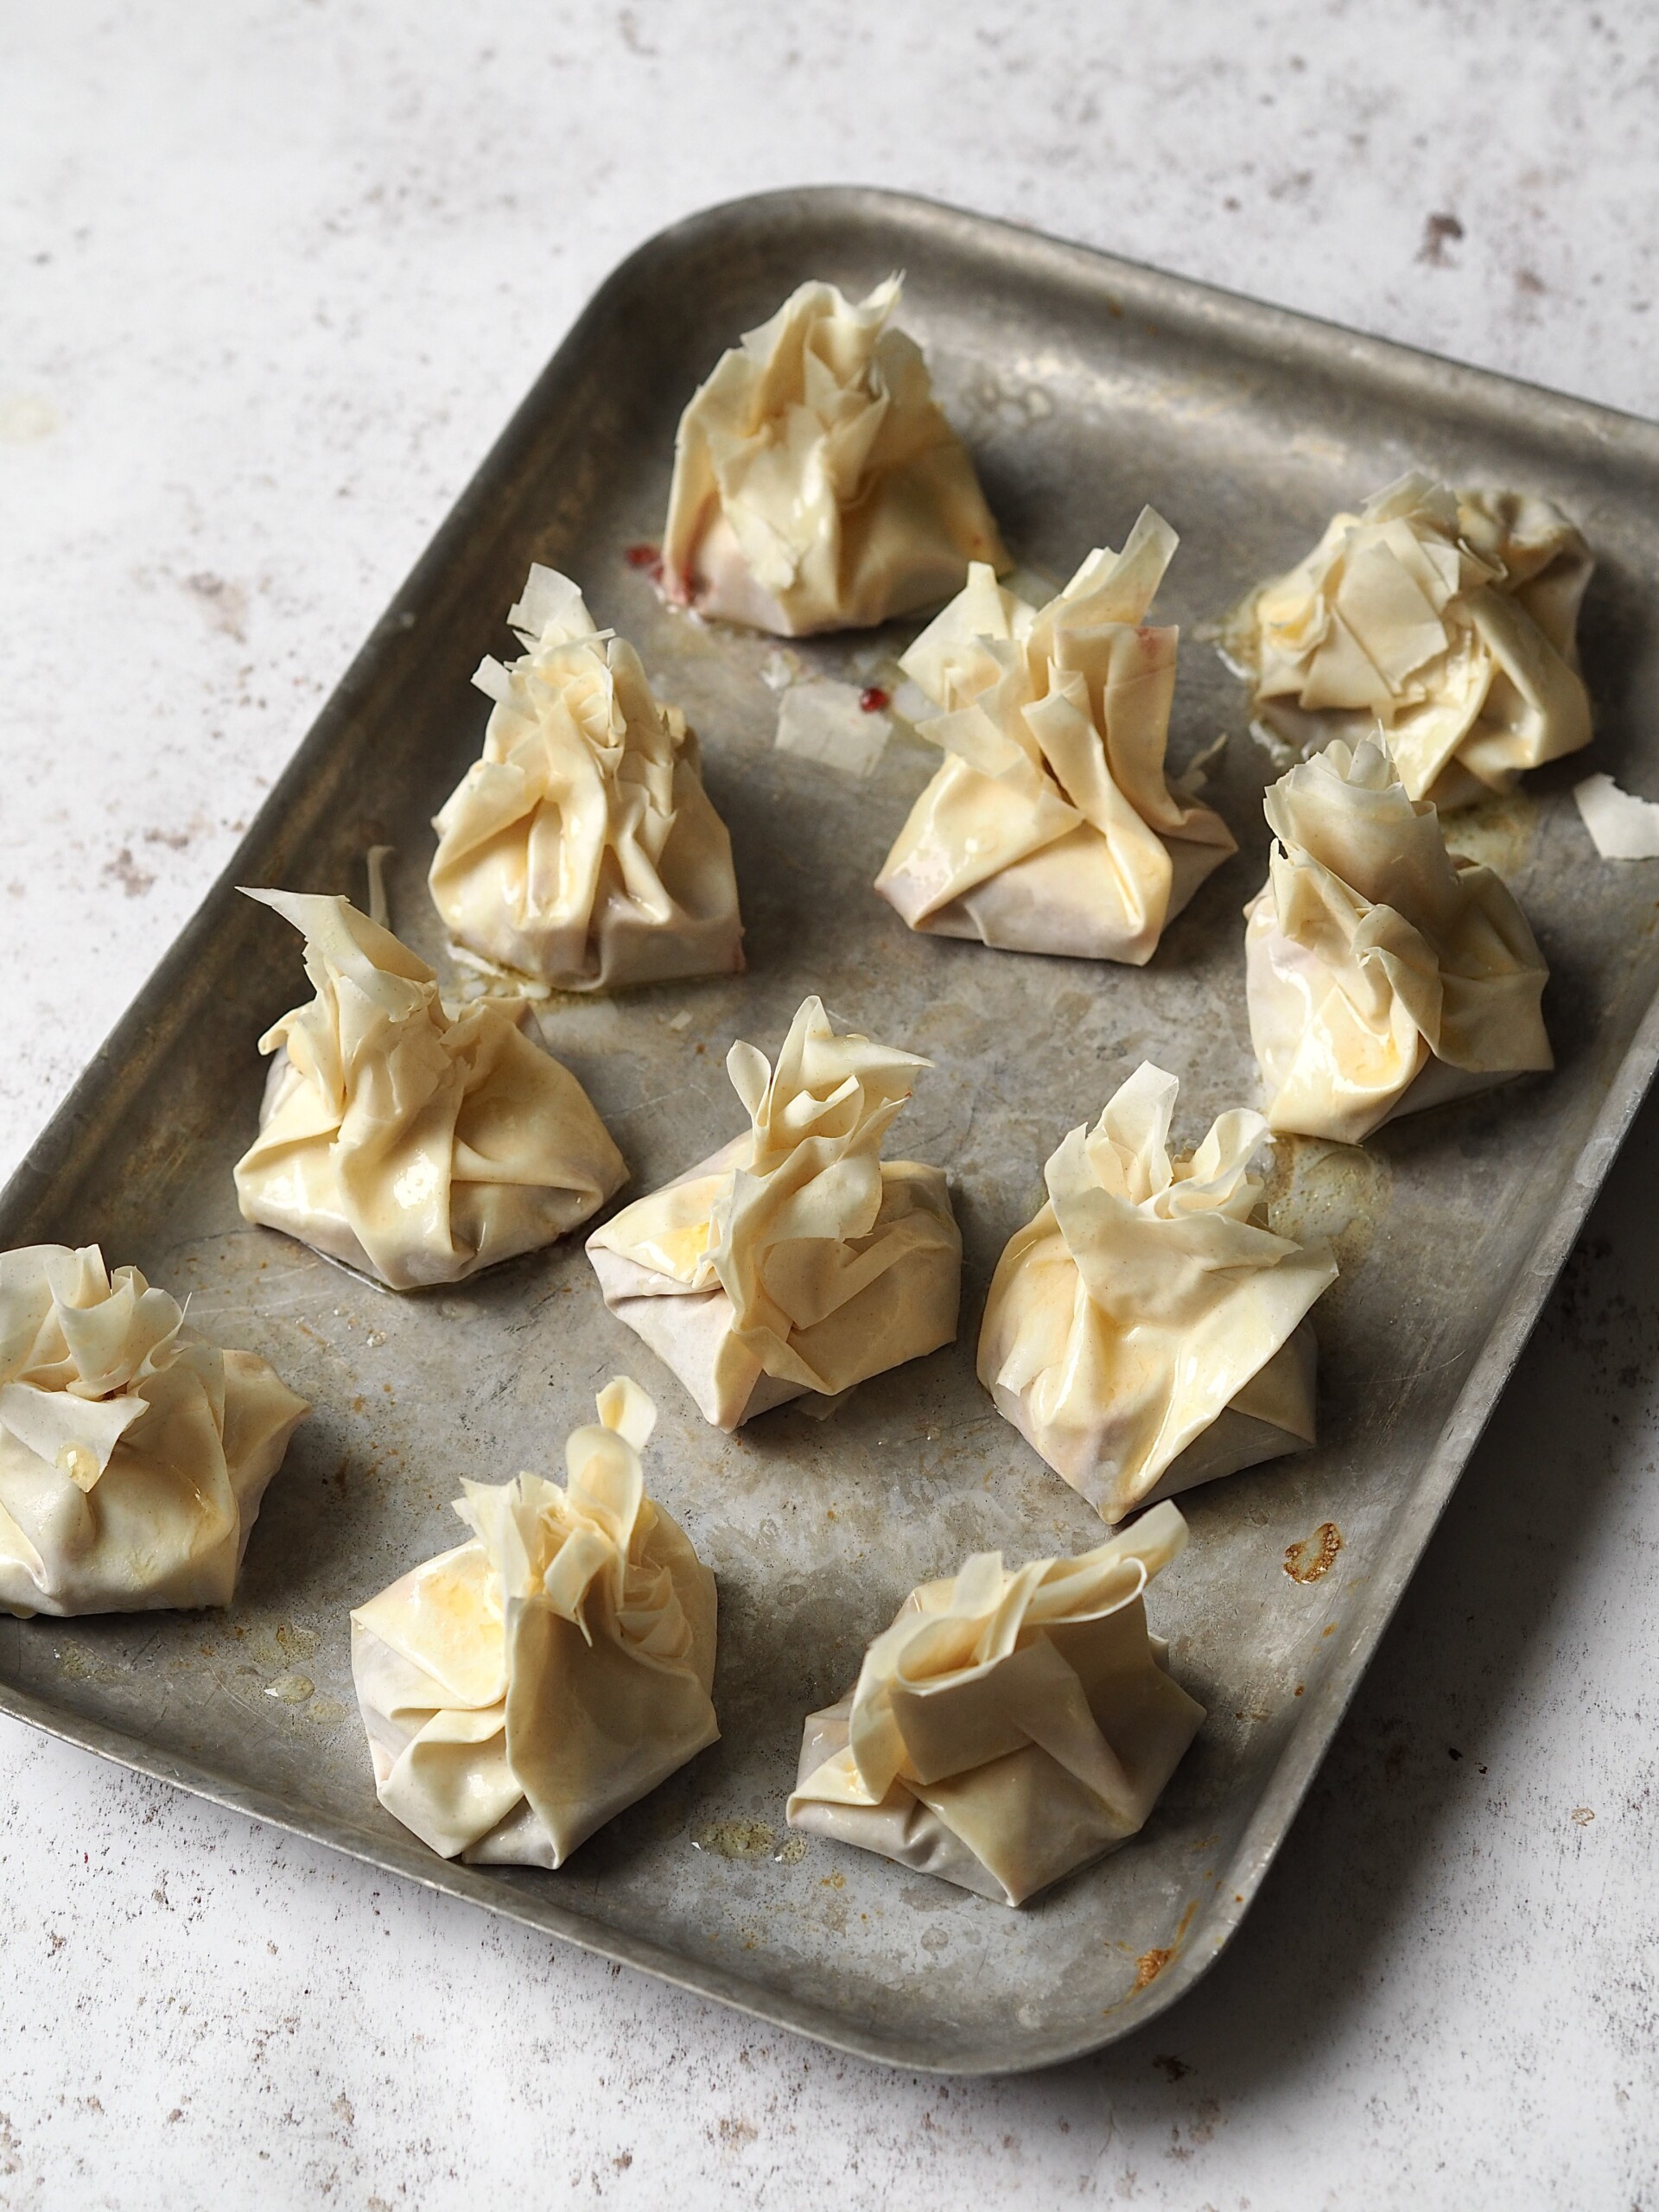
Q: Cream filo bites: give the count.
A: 11